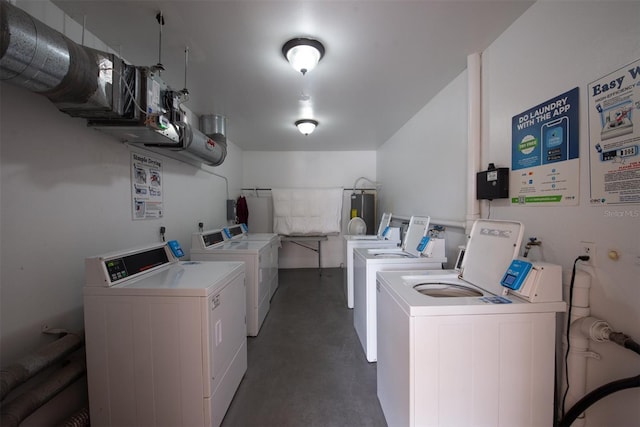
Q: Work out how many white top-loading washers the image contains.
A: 3